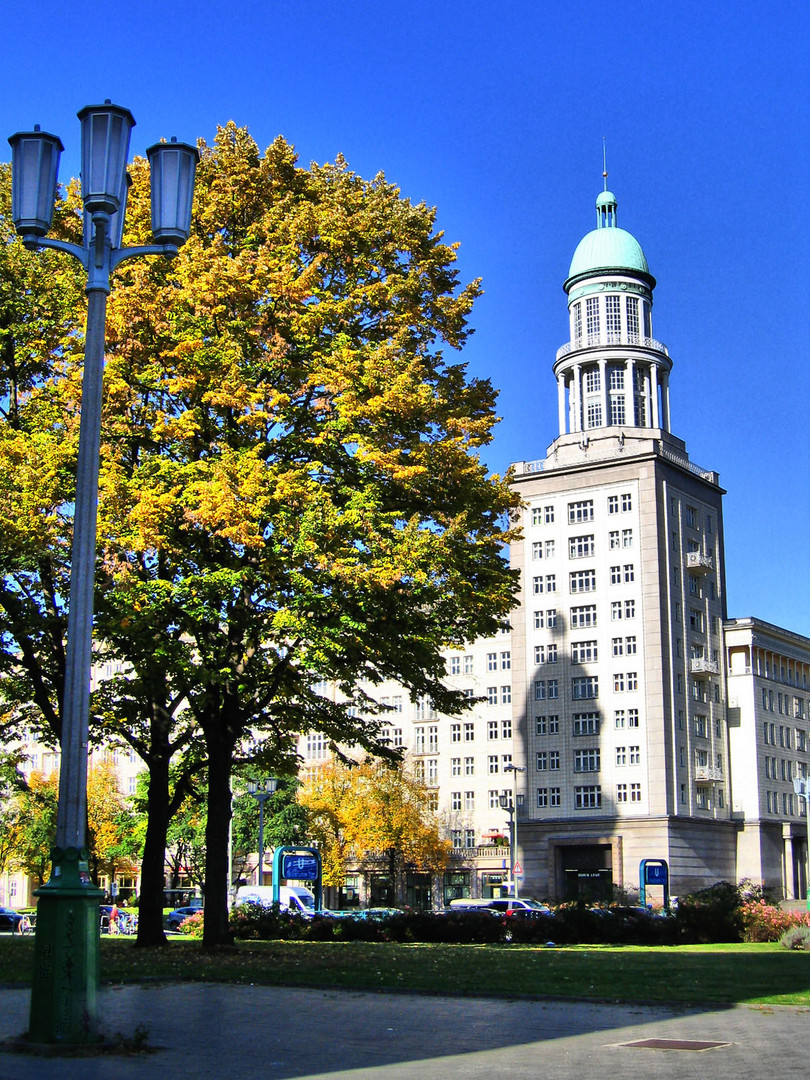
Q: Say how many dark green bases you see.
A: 1